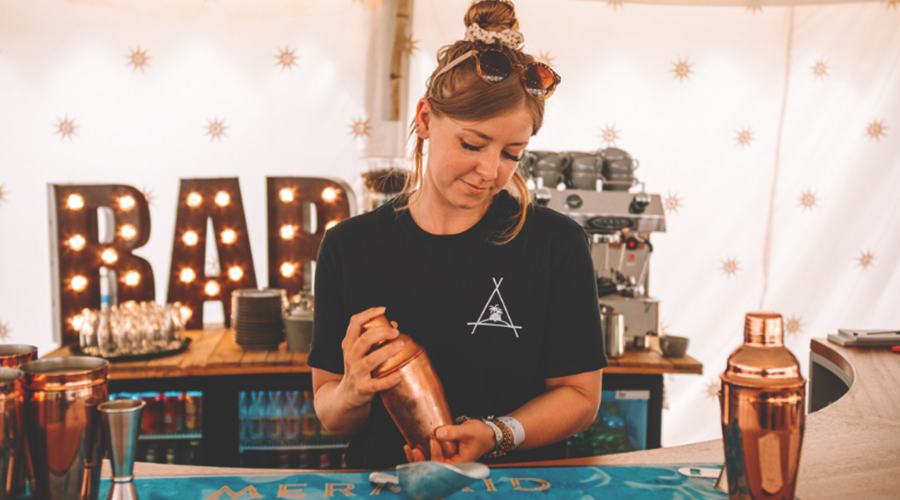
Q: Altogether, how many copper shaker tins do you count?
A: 5